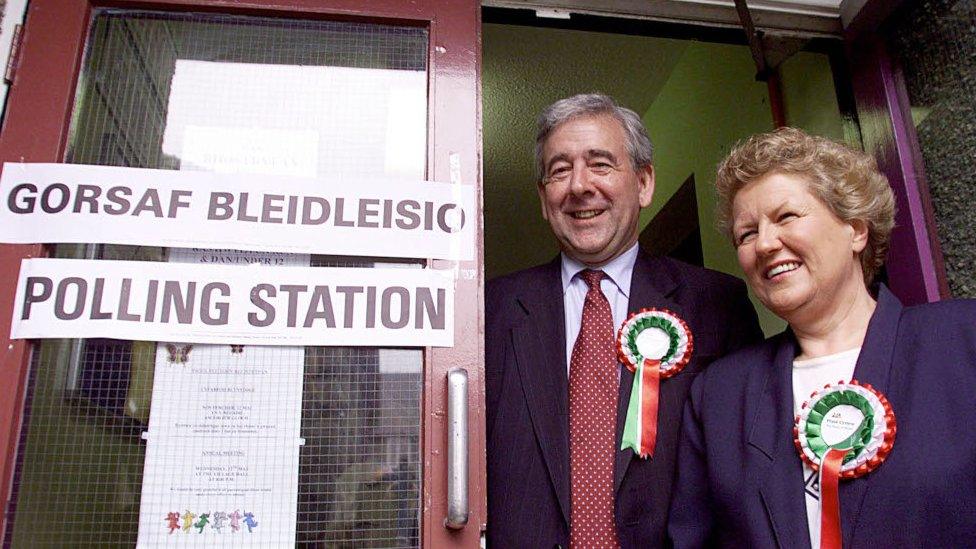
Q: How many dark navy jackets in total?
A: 2